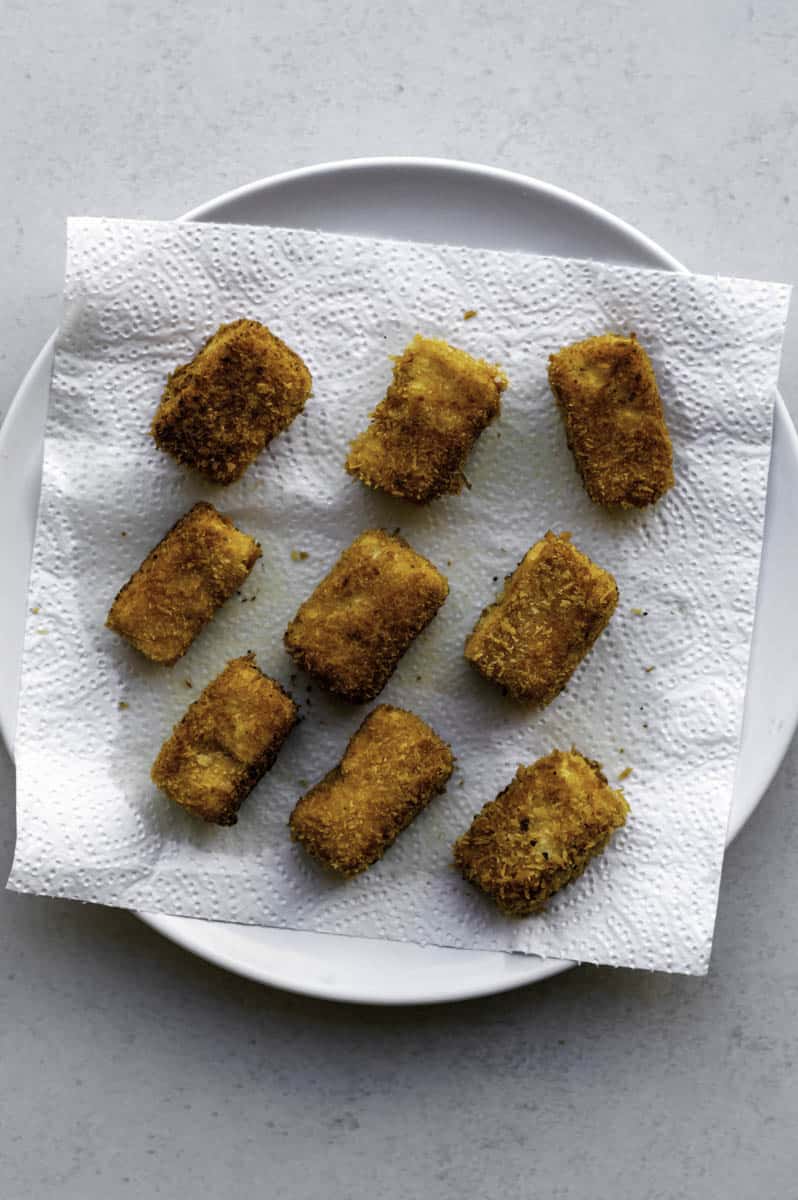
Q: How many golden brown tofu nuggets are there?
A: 9